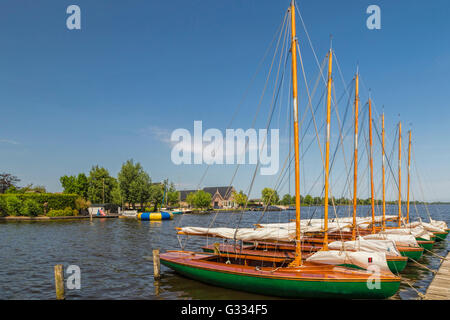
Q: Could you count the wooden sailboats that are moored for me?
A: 7